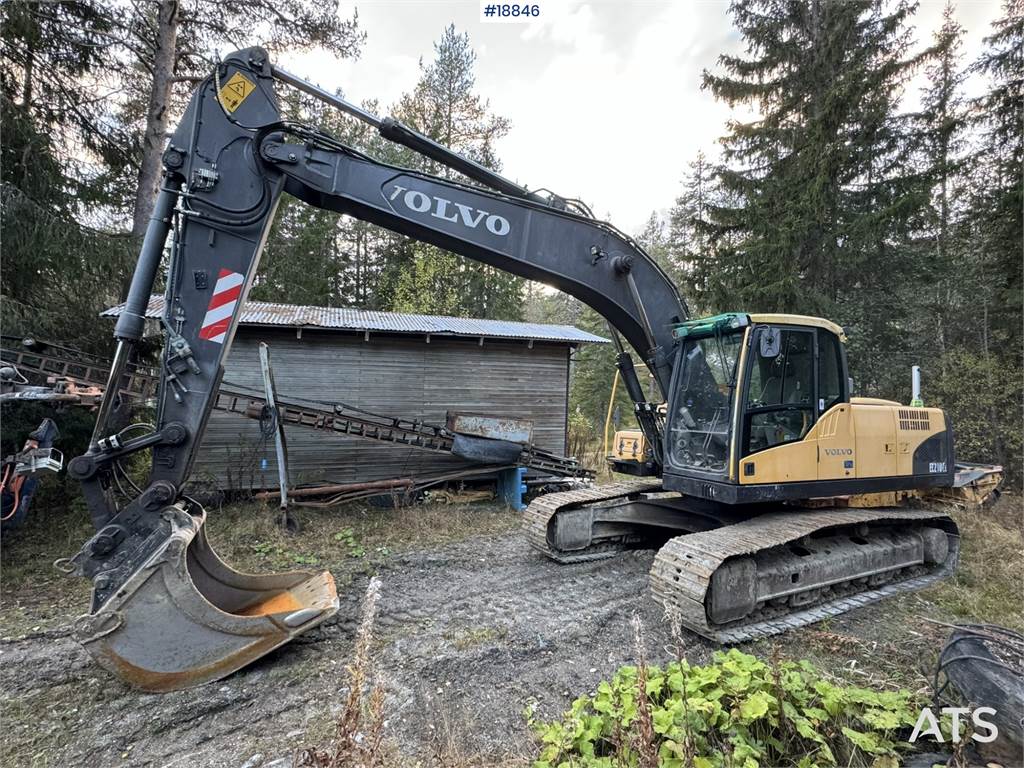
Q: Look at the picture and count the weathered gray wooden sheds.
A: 1